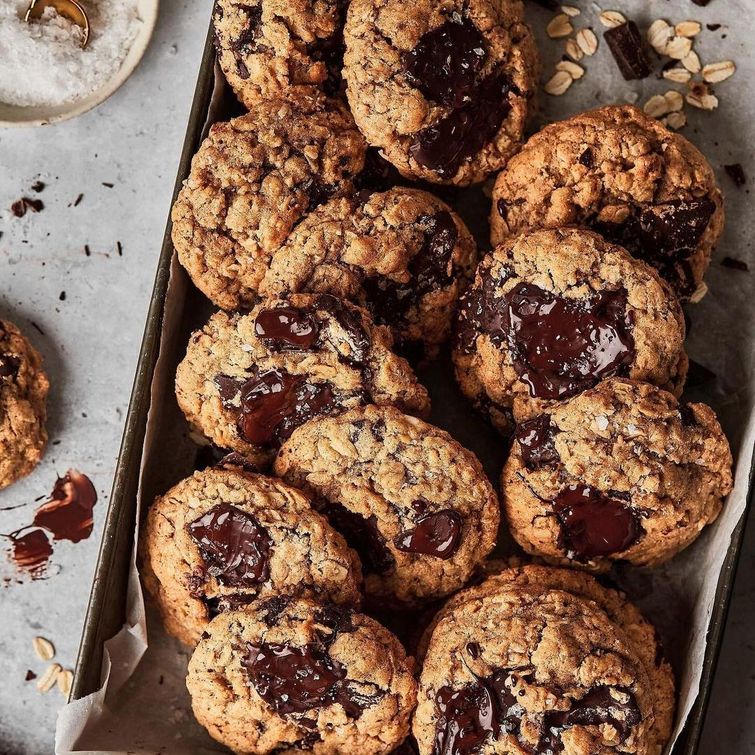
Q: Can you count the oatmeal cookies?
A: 14